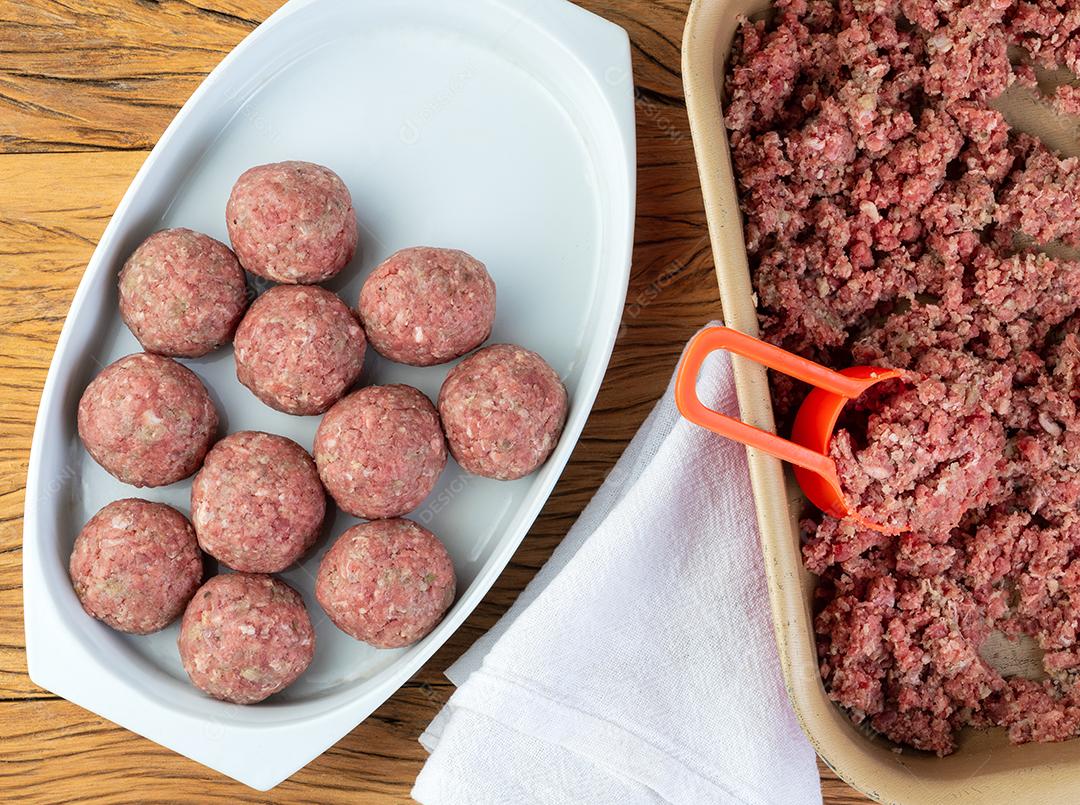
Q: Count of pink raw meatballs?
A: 11